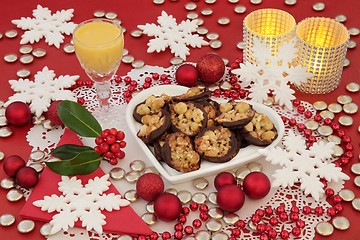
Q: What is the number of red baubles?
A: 11